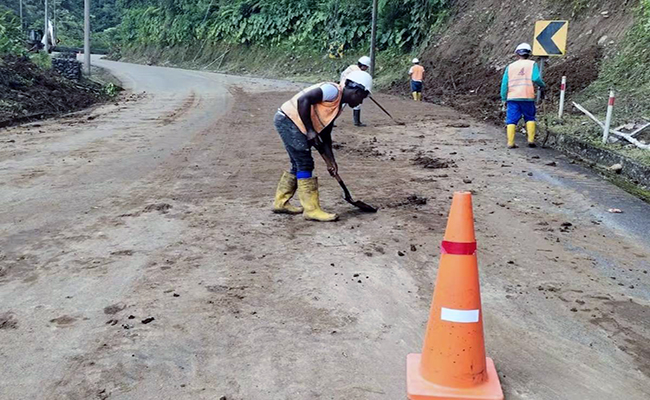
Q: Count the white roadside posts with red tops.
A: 2